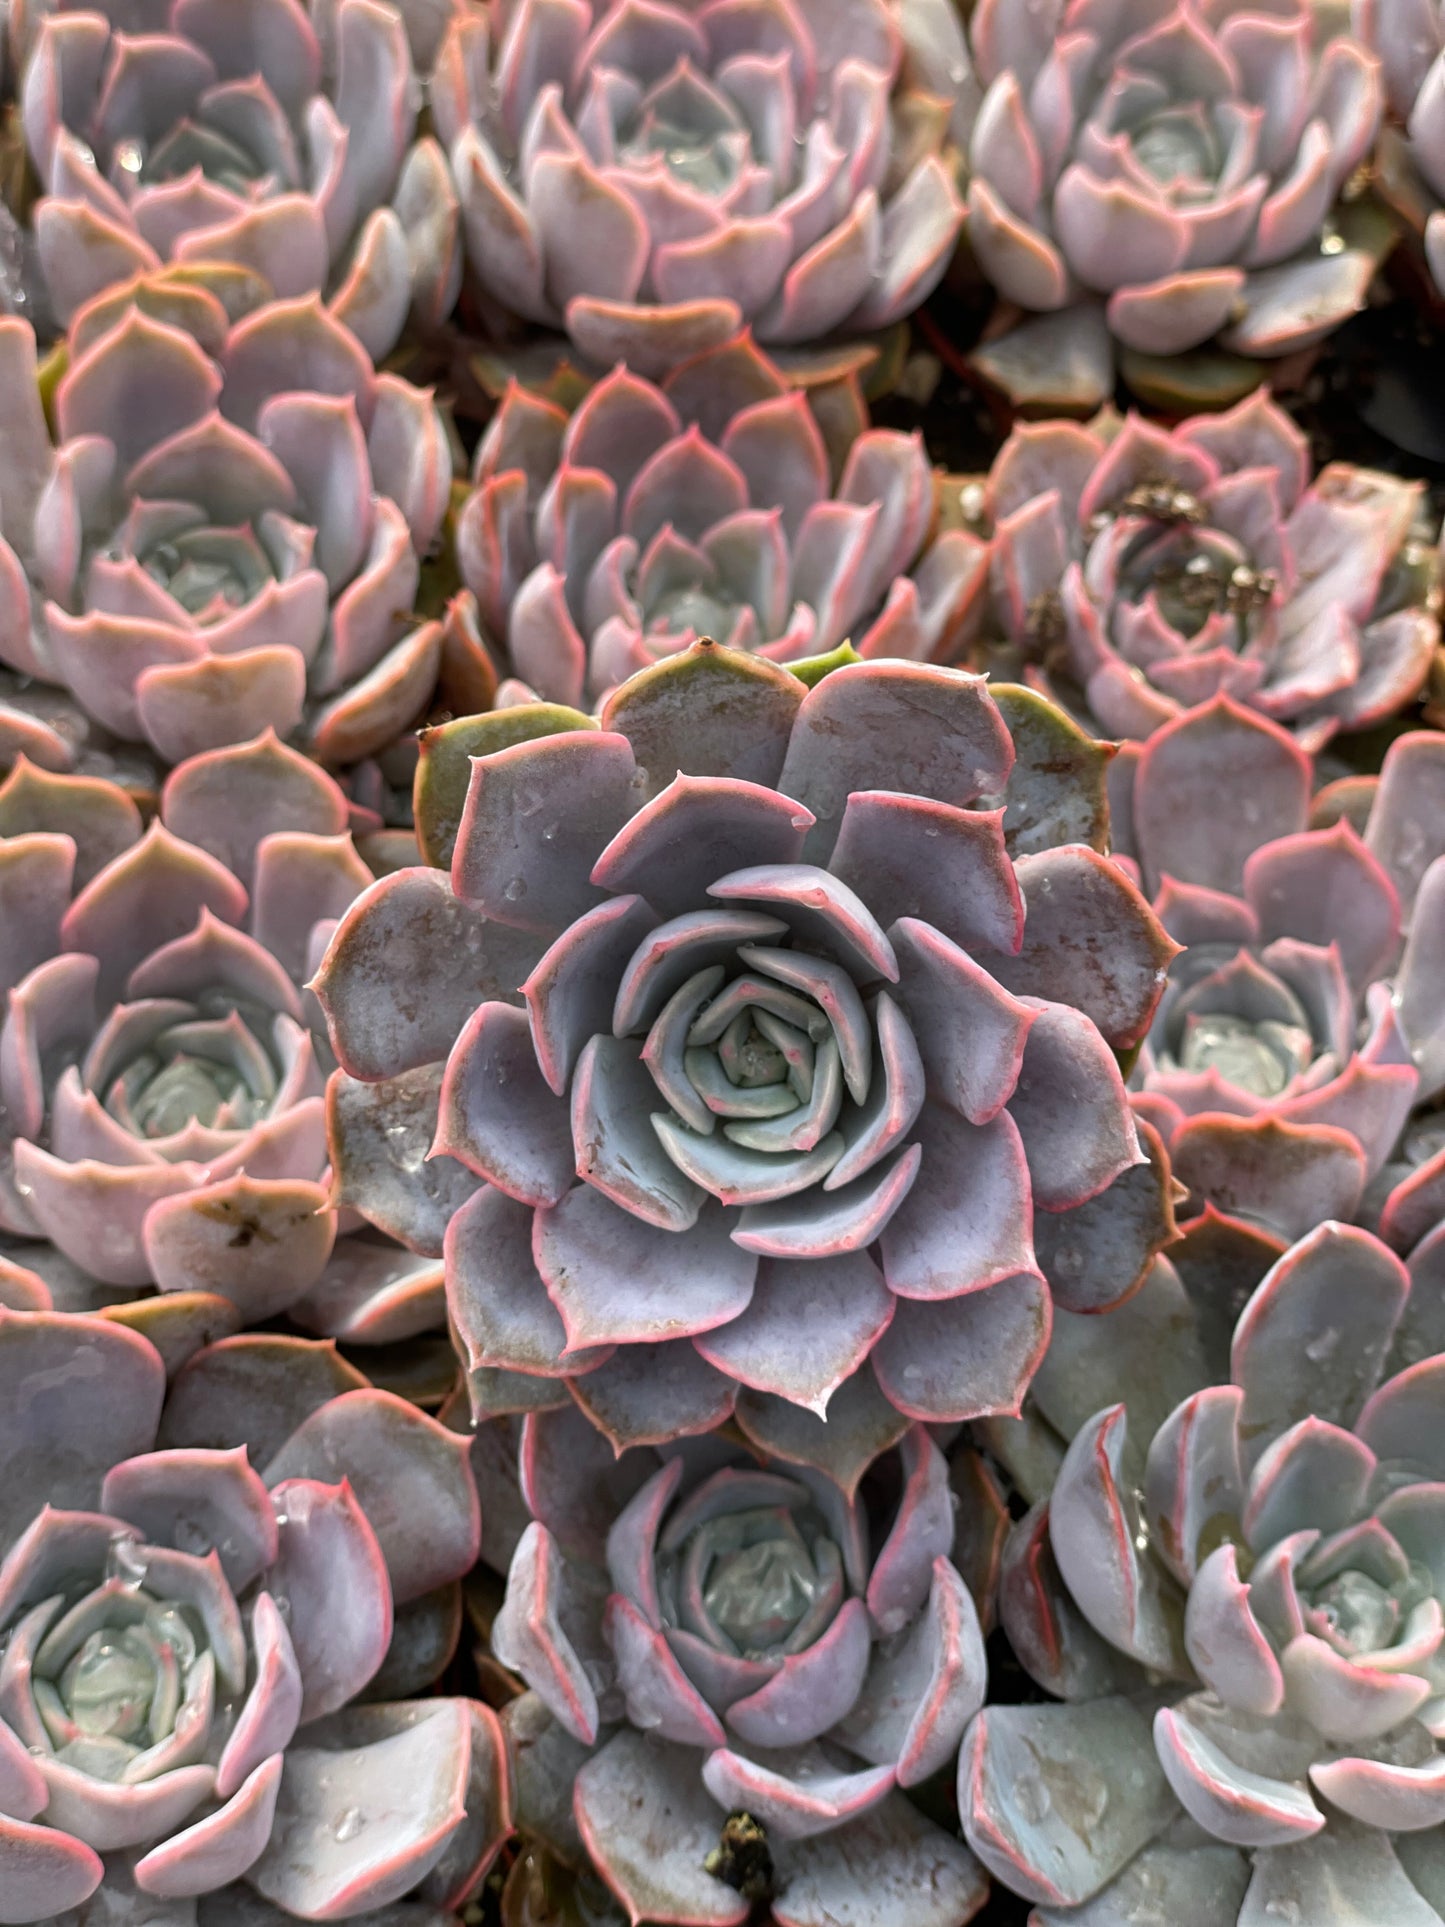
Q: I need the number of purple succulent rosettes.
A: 12